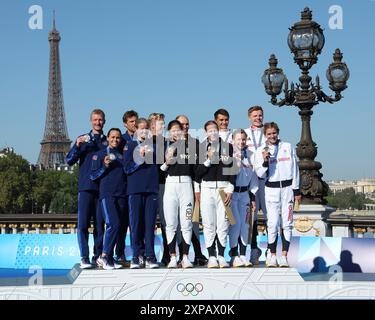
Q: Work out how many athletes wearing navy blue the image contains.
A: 4